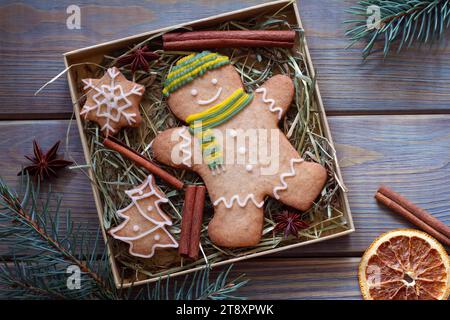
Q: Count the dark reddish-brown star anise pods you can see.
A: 3